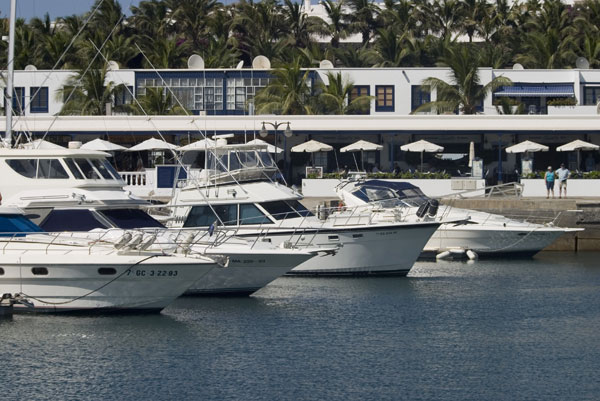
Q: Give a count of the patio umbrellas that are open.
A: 10